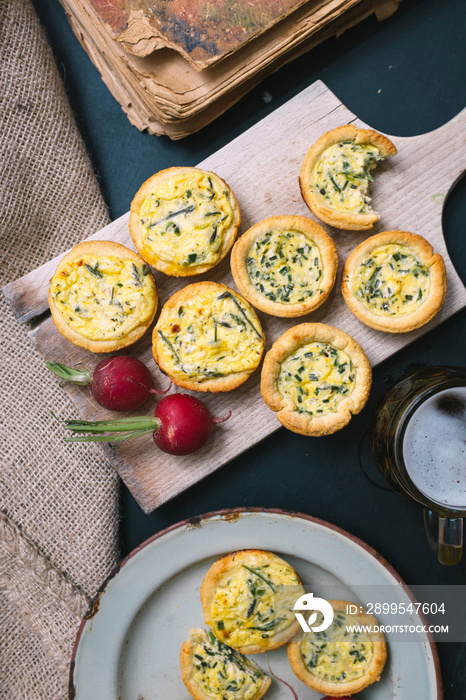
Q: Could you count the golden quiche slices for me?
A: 10